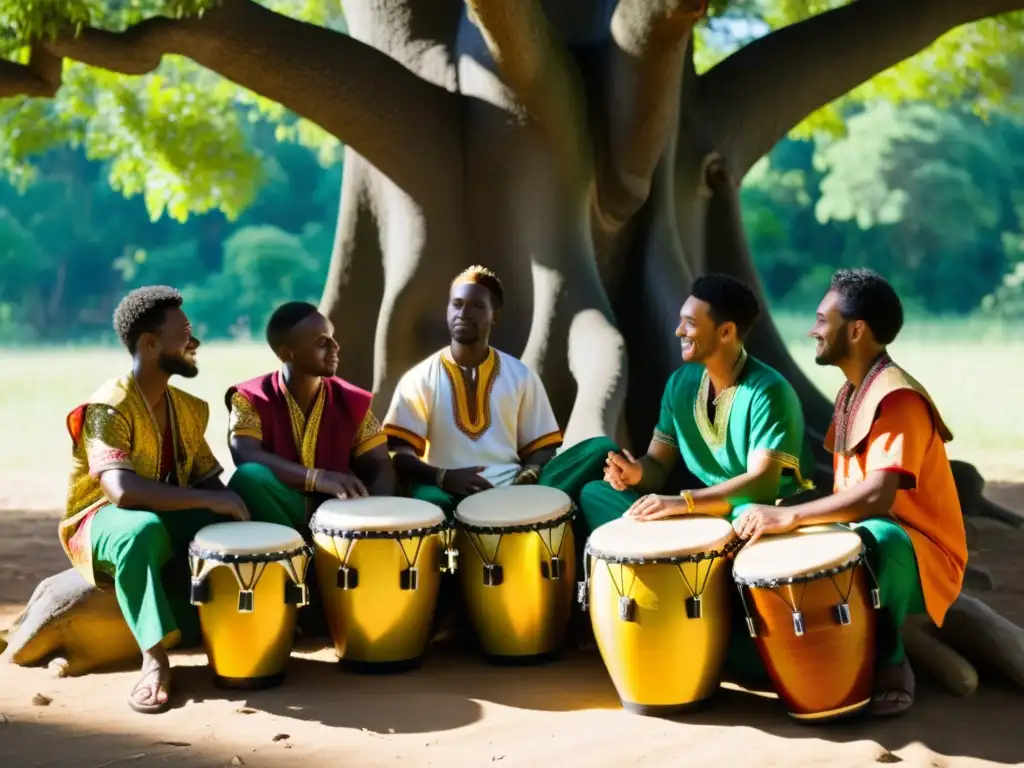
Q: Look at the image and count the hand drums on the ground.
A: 5